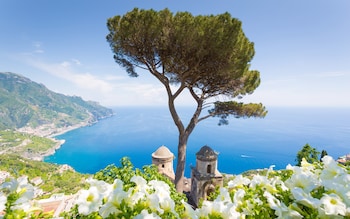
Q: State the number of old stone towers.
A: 2